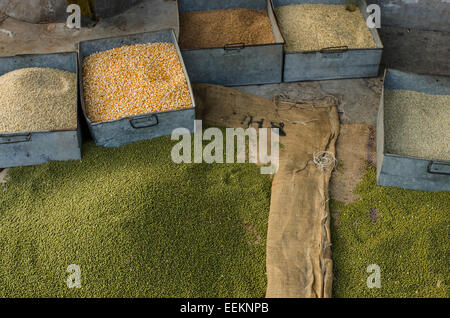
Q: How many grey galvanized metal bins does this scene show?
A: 5